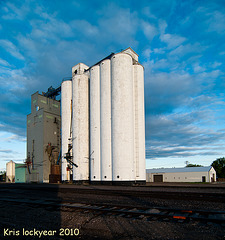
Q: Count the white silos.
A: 6